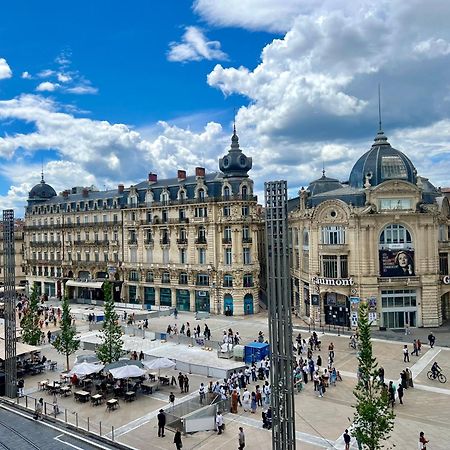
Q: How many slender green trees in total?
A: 4